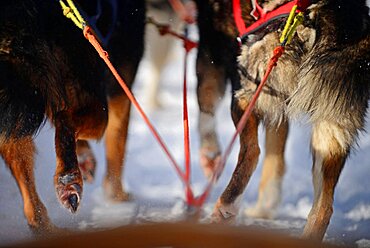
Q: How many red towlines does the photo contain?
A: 3